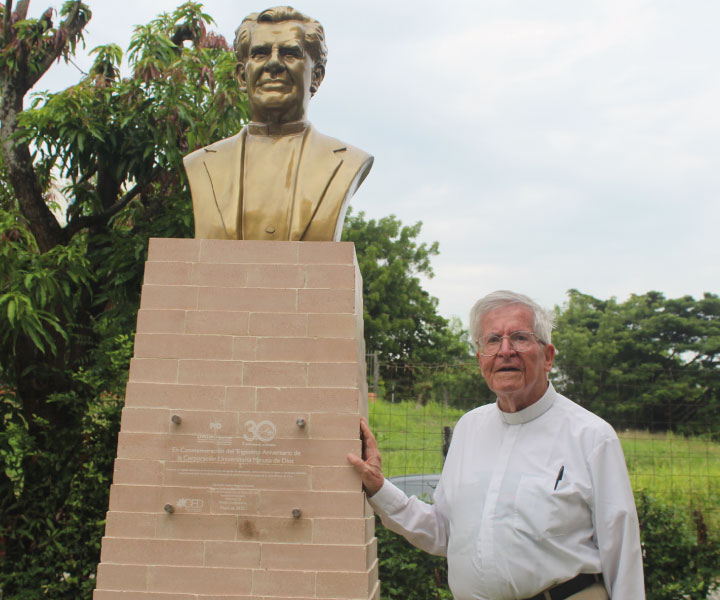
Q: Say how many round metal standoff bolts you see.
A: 4